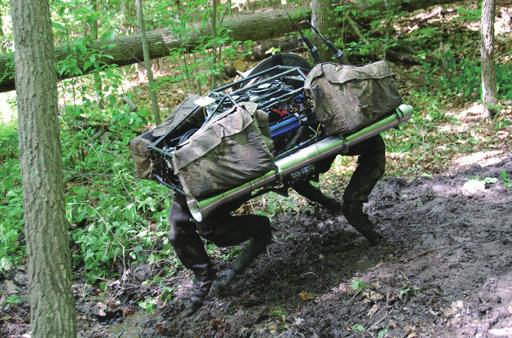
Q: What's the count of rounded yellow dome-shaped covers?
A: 0